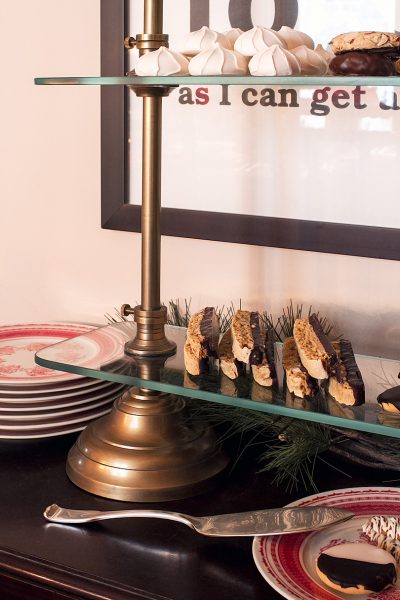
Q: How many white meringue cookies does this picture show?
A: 9